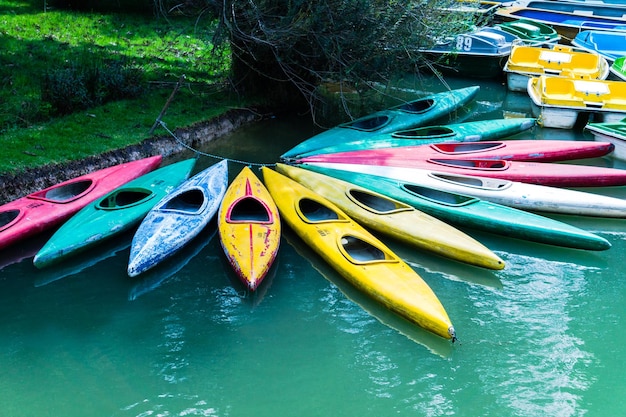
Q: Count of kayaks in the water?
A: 12